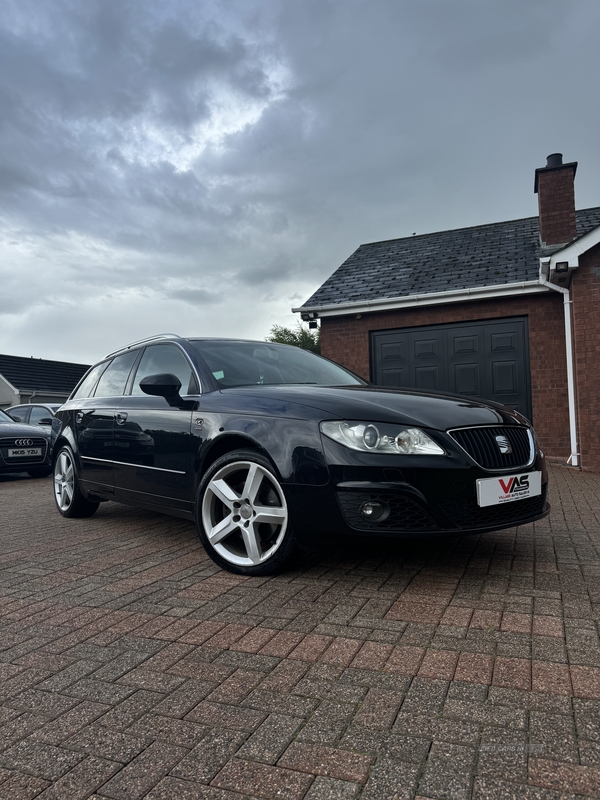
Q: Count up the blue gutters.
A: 0